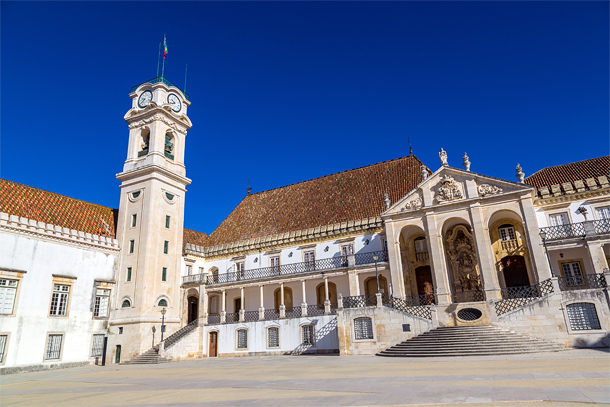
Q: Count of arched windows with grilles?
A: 5